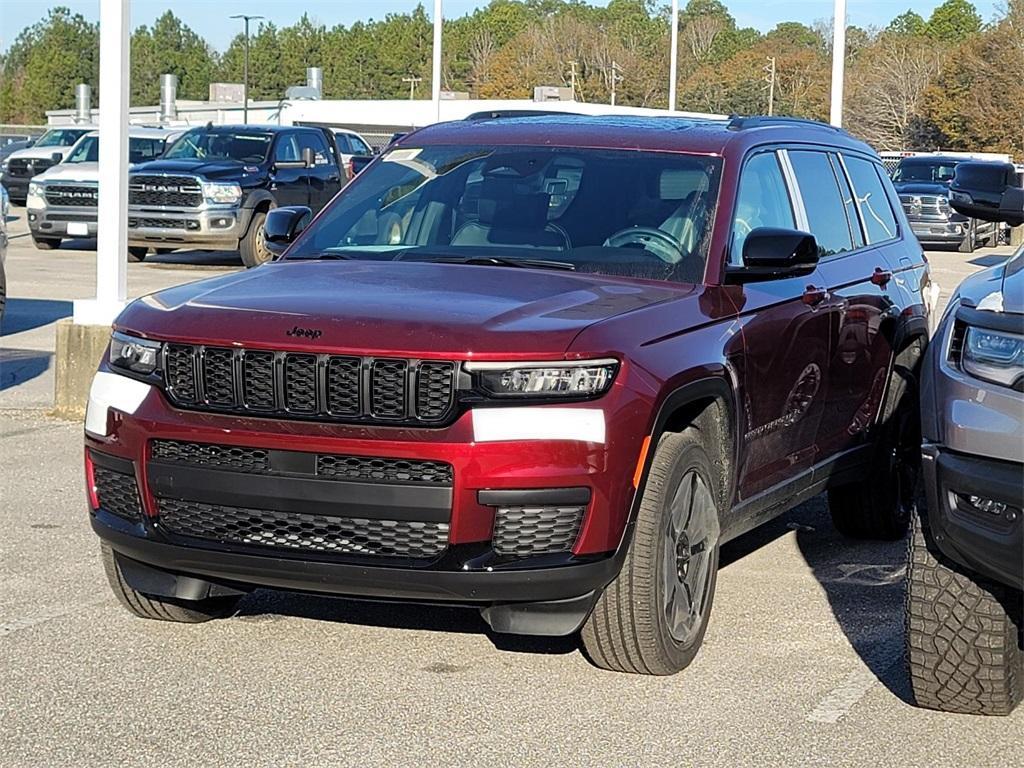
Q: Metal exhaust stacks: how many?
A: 3